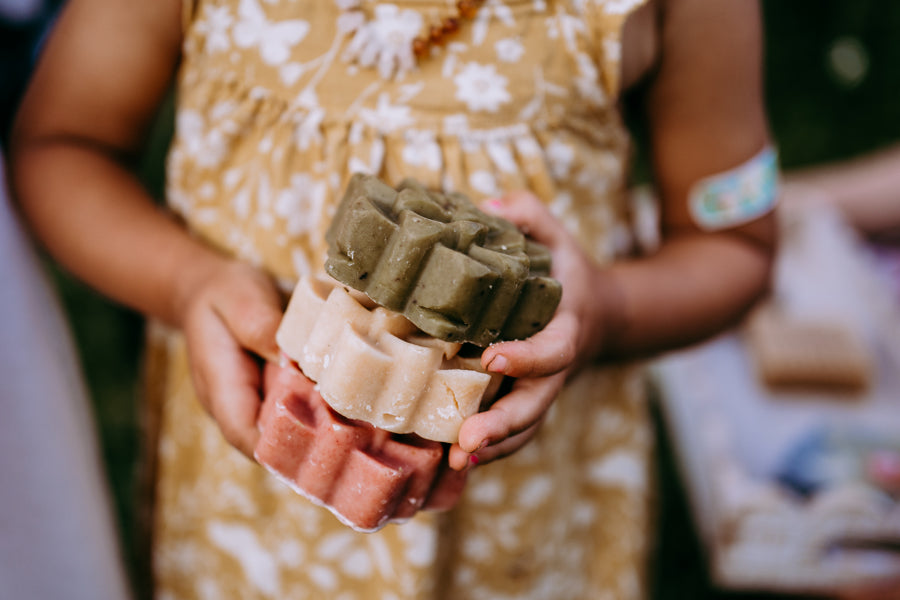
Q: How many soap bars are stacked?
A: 3